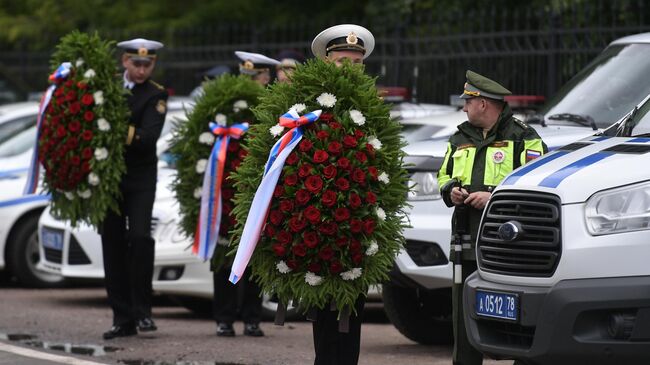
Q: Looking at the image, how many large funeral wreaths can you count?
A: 3